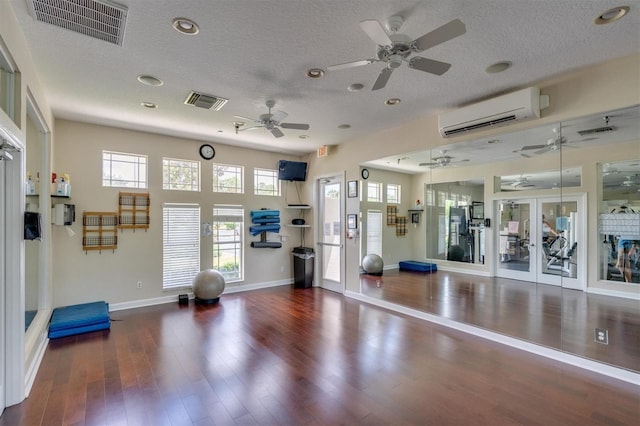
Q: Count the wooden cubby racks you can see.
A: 2